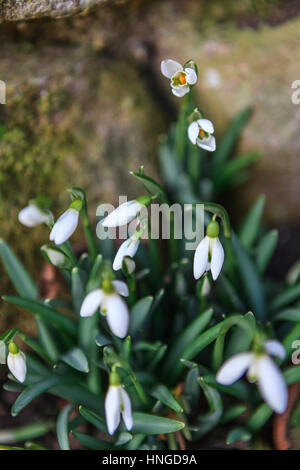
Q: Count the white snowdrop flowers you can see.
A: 11